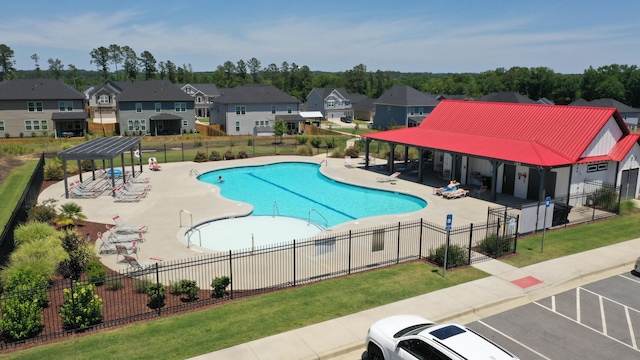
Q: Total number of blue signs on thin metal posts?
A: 2